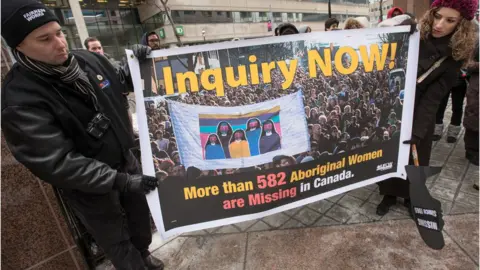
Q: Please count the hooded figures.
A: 5